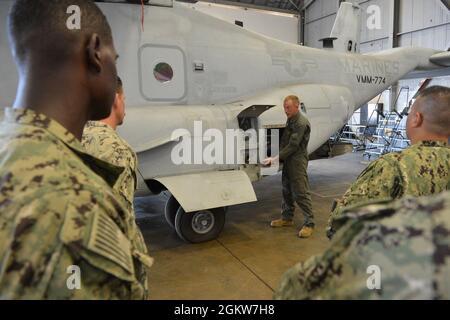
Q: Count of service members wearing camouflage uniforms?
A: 4